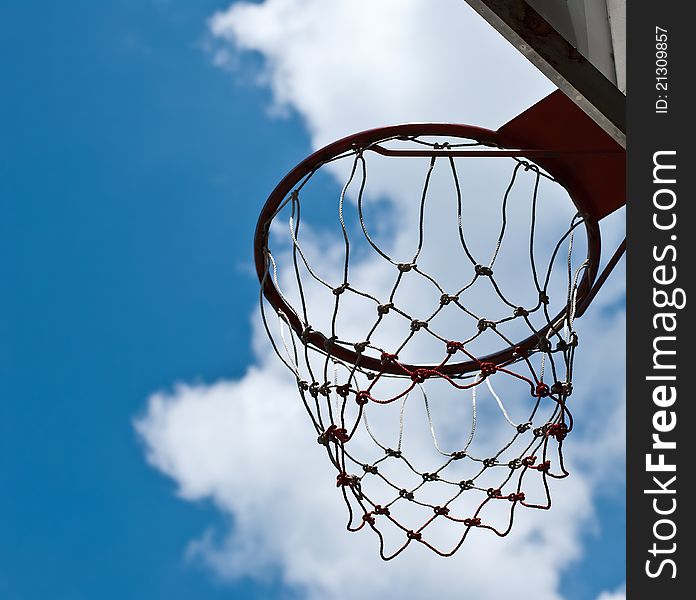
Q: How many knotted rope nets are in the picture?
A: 1